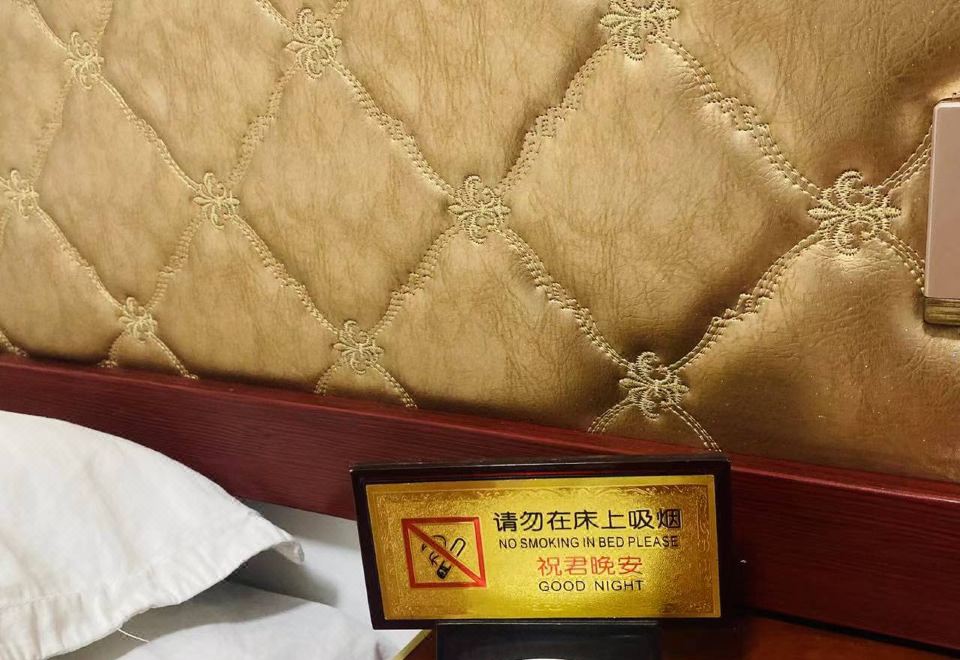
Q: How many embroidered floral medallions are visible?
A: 10